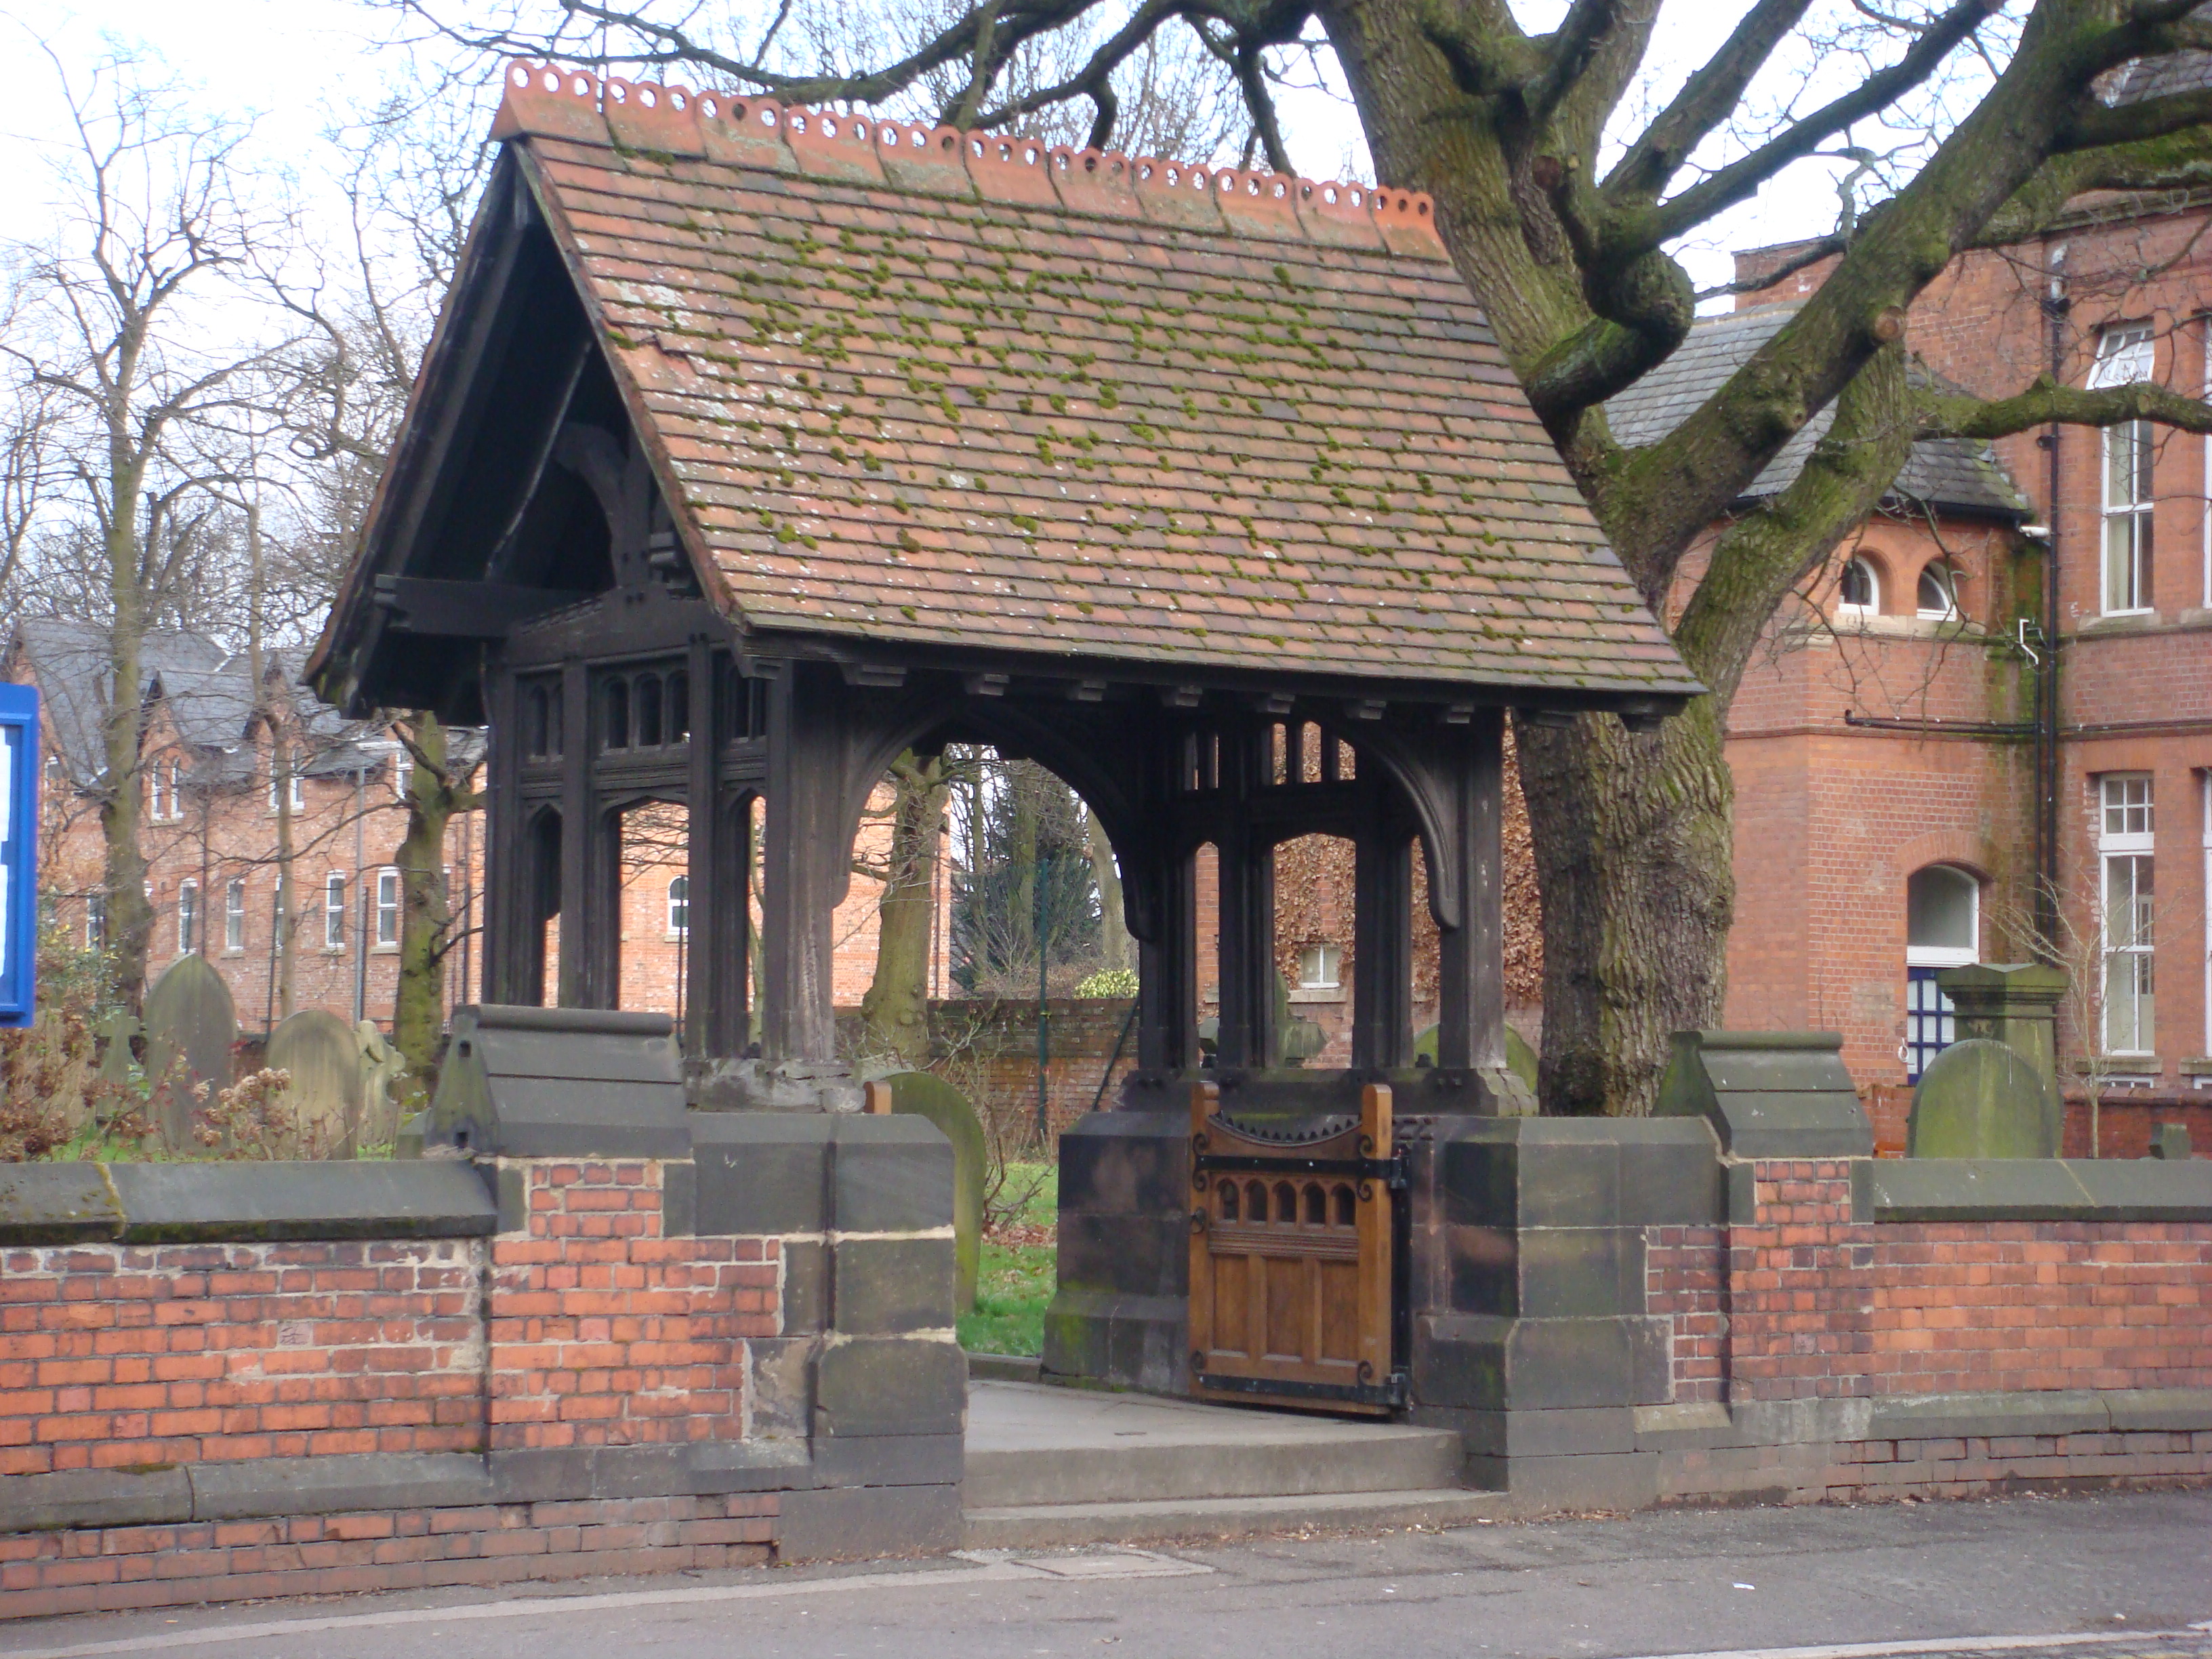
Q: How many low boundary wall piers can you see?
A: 2